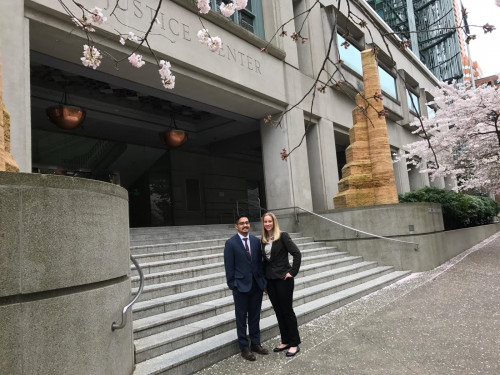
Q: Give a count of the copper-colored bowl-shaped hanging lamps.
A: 2